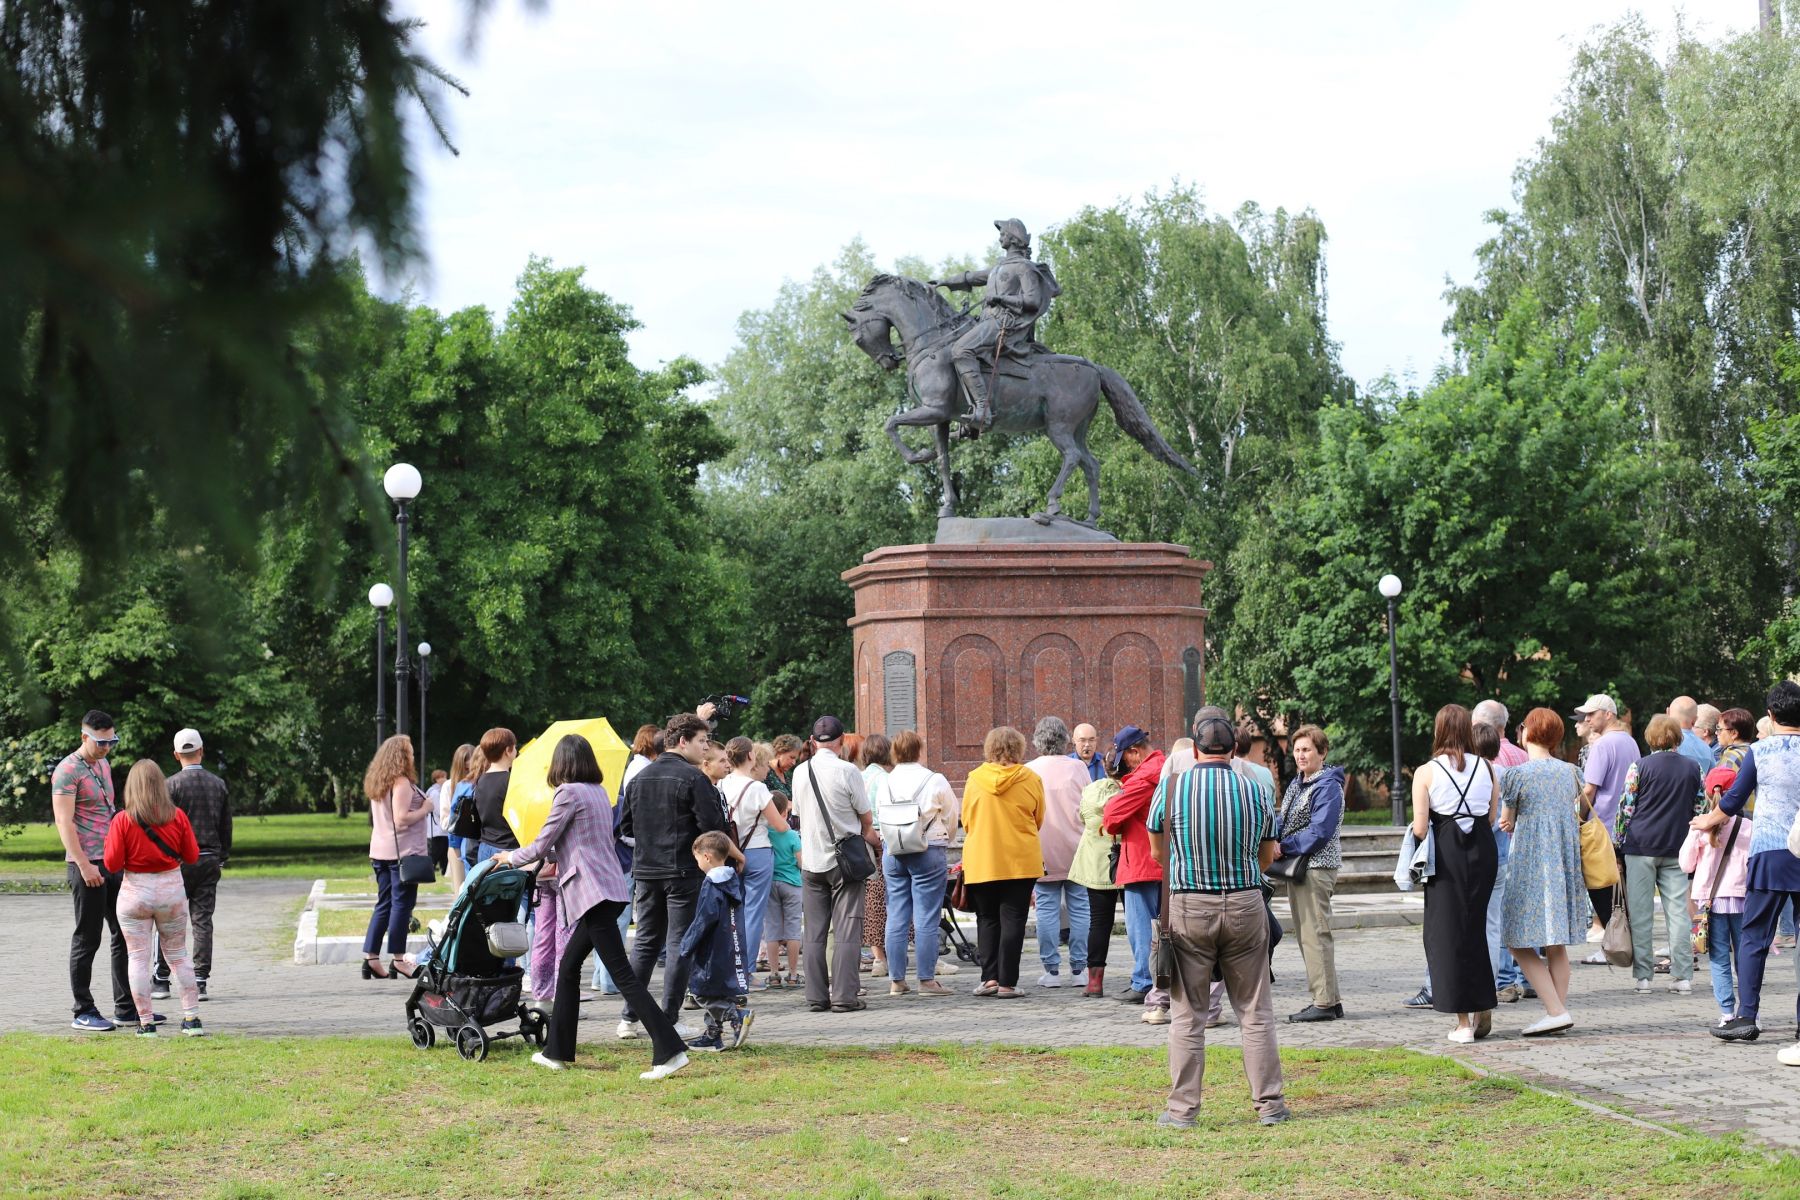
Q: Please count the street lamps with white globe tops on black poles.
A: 4